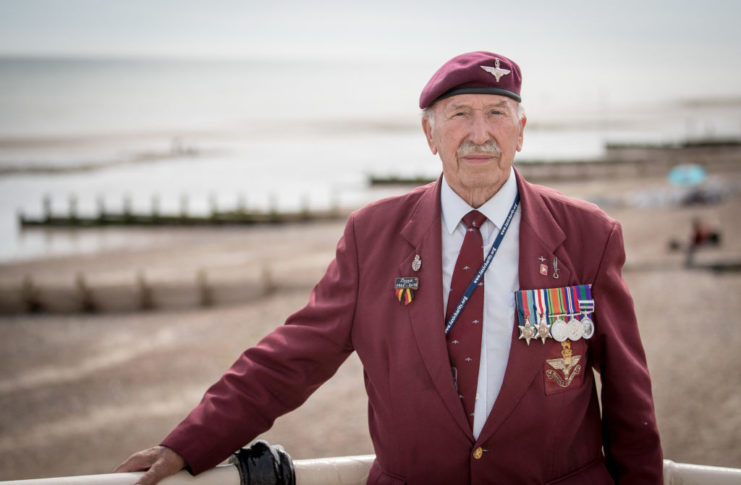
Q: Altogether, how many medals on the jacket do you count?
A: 5